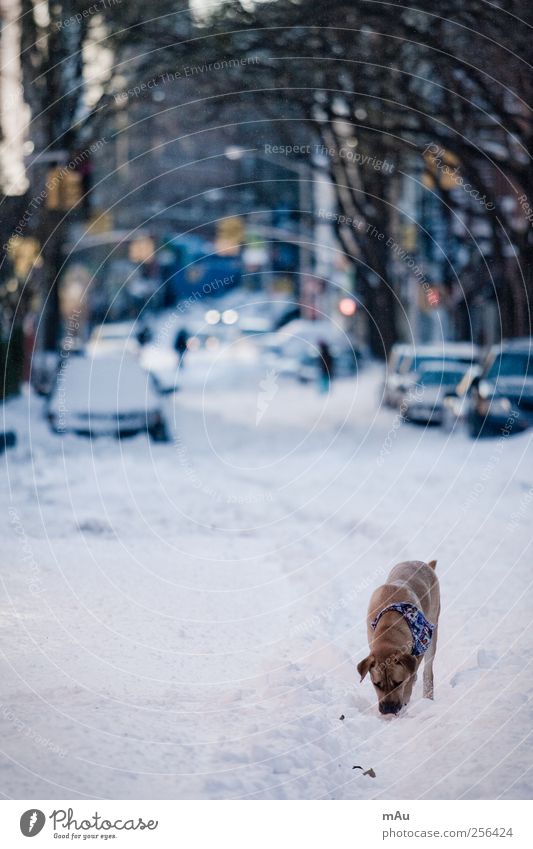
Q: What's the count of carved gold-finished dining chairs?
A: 0